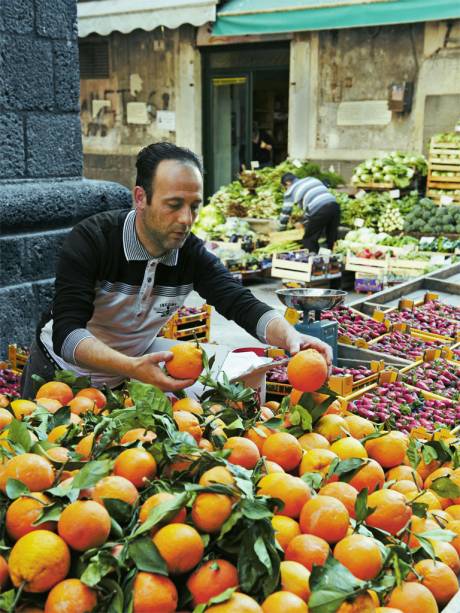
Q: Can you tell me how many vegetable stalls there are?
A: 1